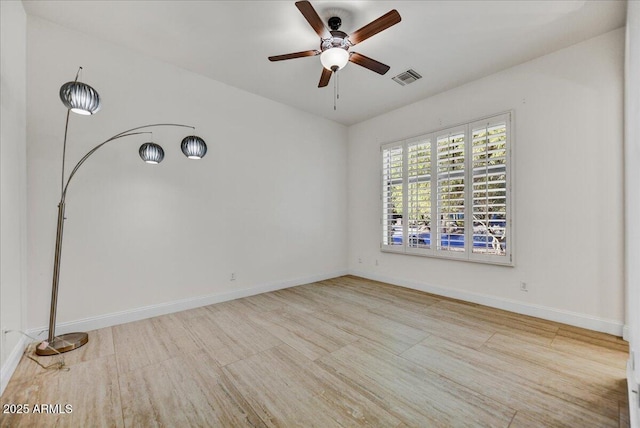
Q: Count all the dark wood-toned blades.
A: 5